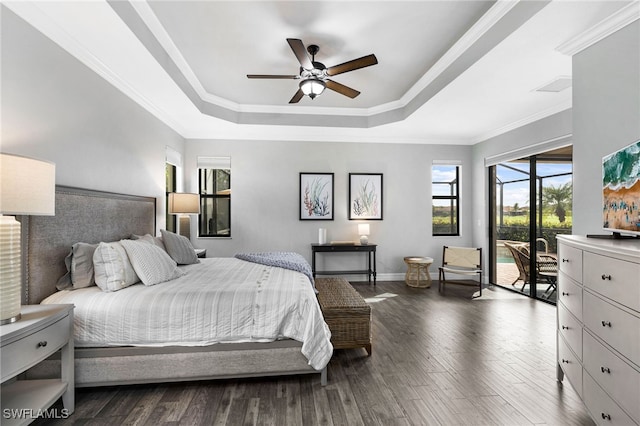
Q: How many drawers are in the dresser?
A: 8